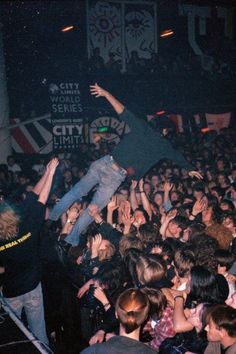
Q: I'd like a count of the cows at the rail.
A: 0